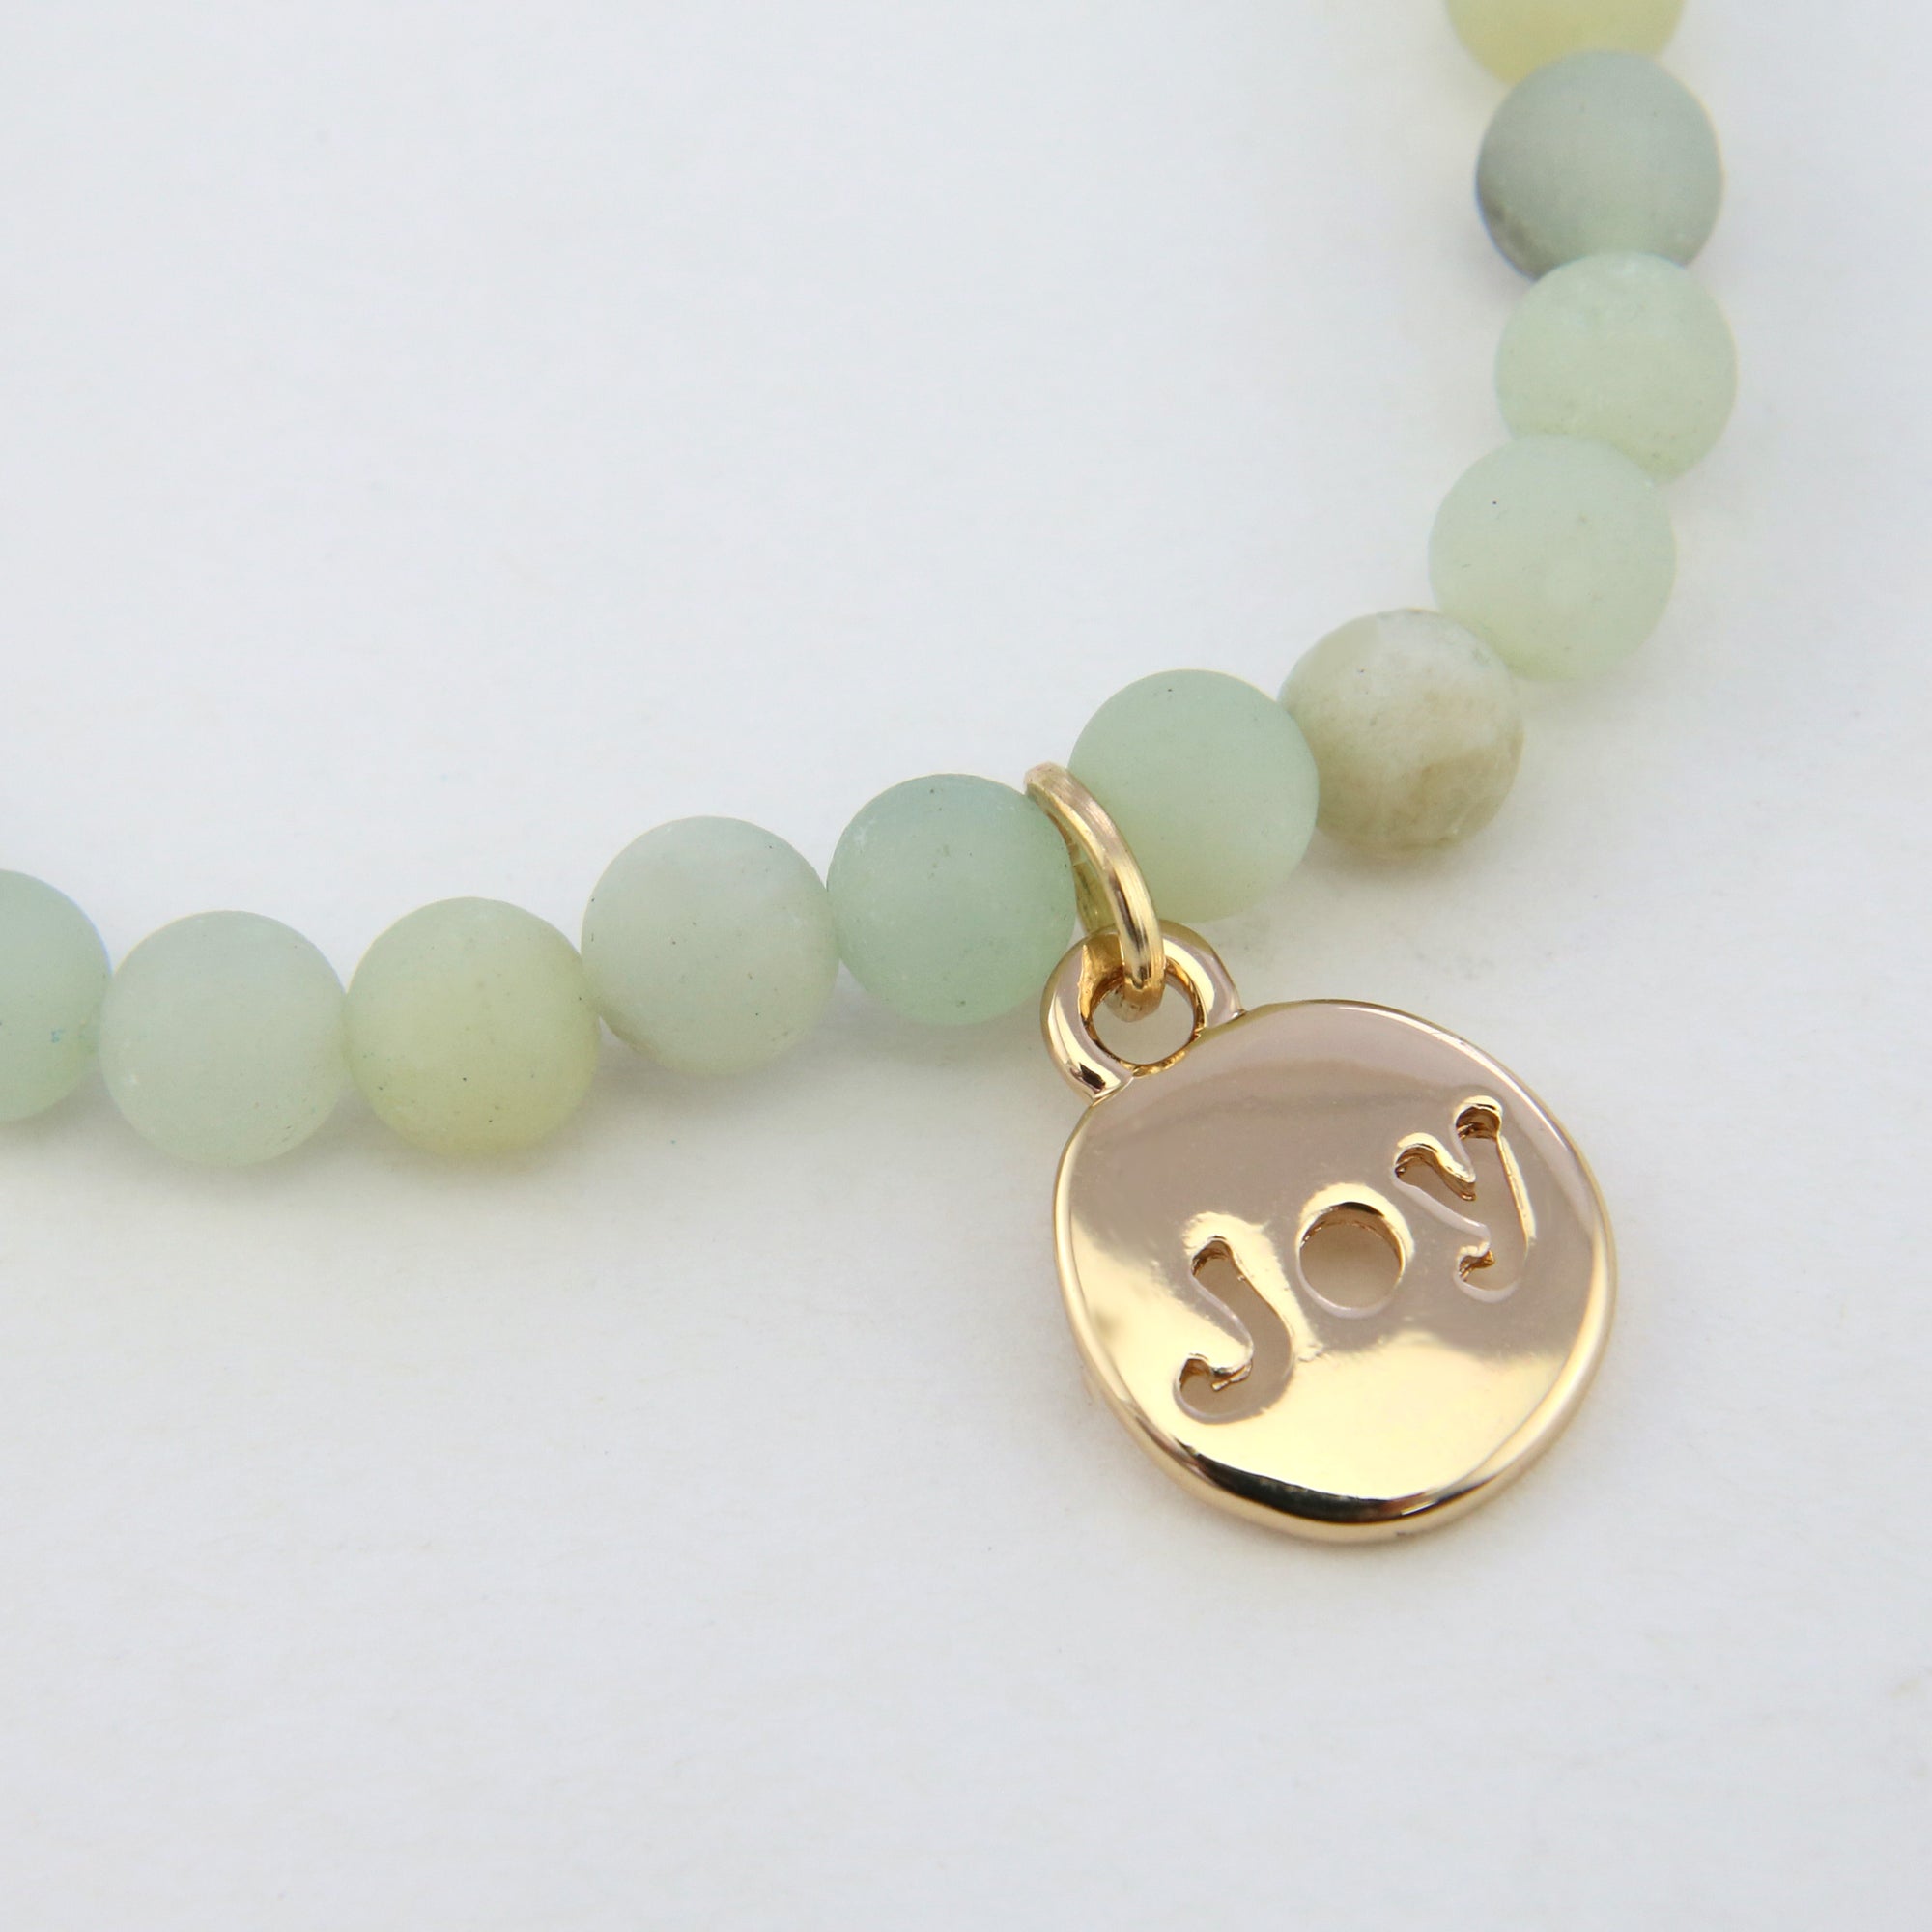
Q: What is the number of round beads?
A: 11